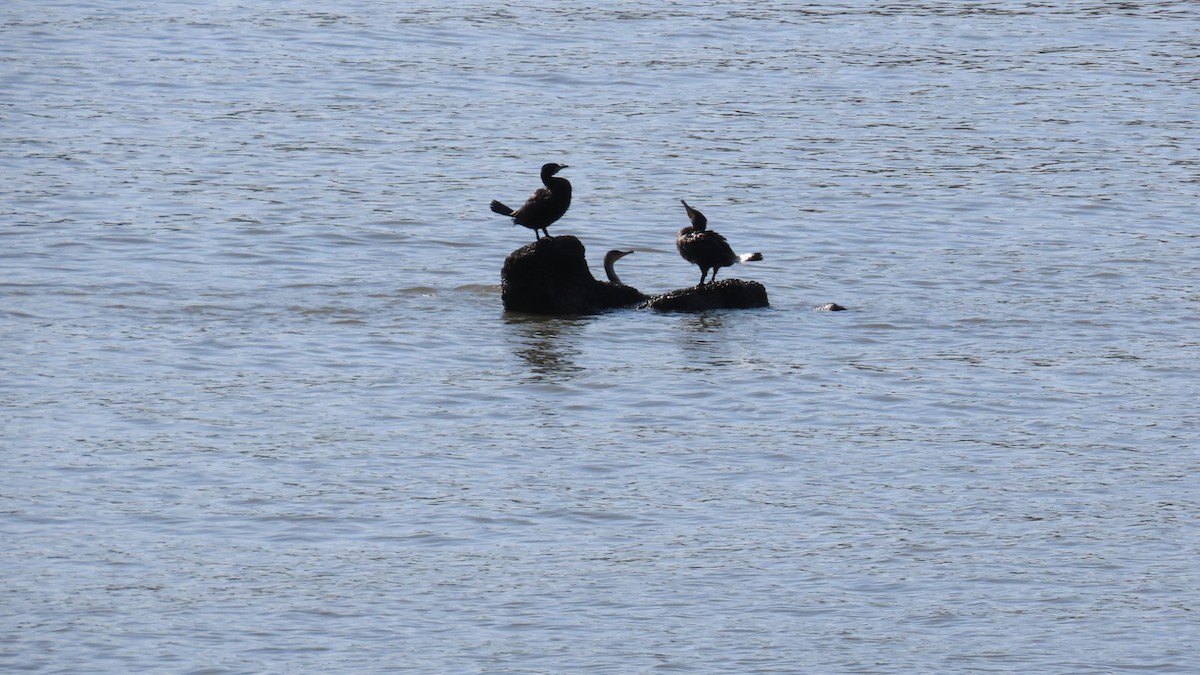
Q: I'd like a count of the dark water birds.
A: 3